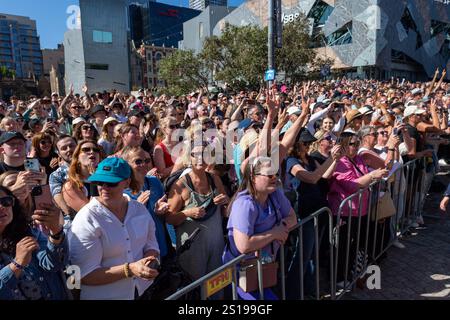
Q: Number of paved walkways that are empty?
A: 1